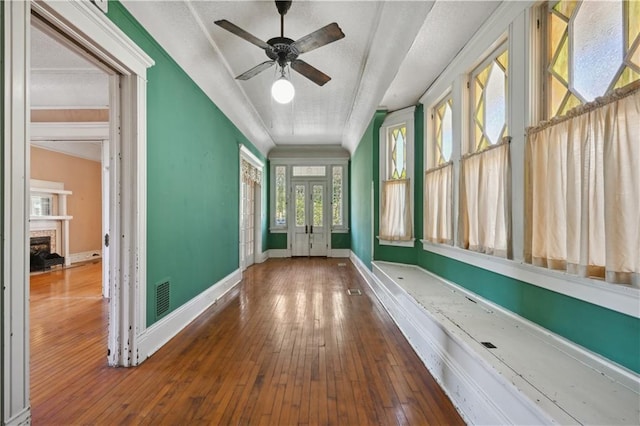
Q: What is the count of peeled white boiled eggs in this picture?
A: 0